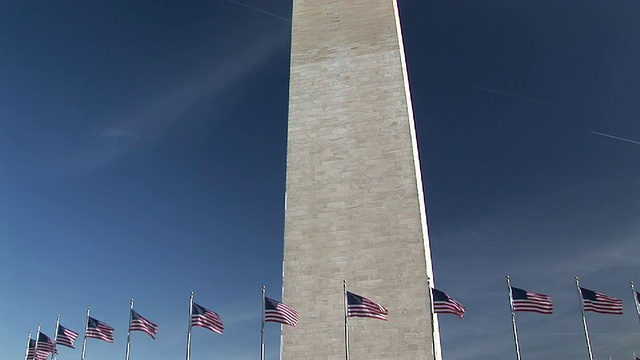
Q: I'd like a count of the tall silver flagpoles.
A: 12